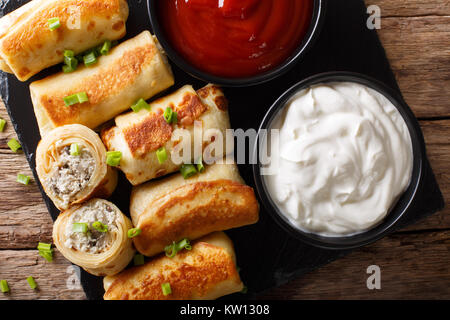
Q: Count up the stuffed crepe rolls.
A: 7